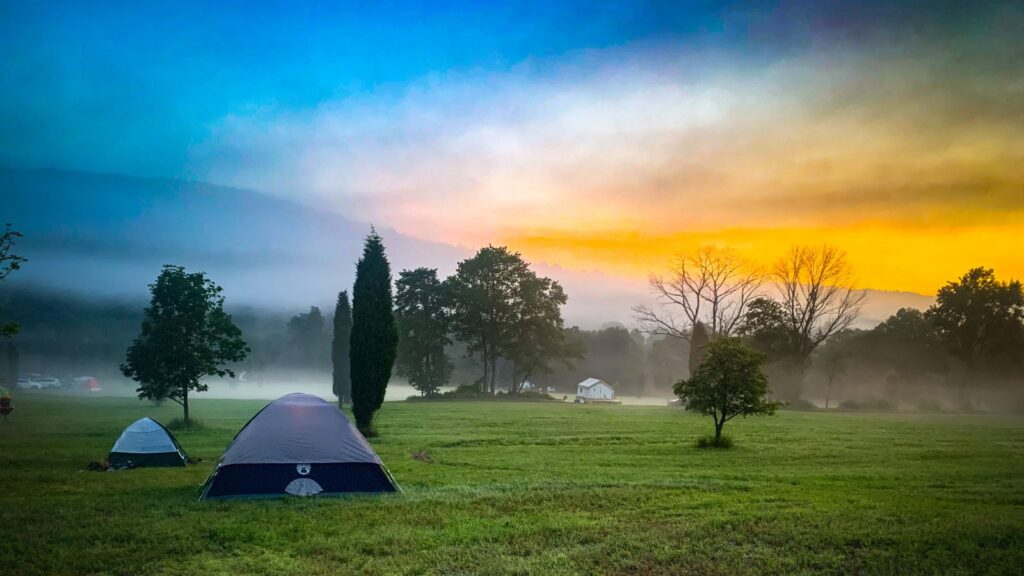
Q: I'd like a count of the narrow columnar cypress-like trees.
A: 2